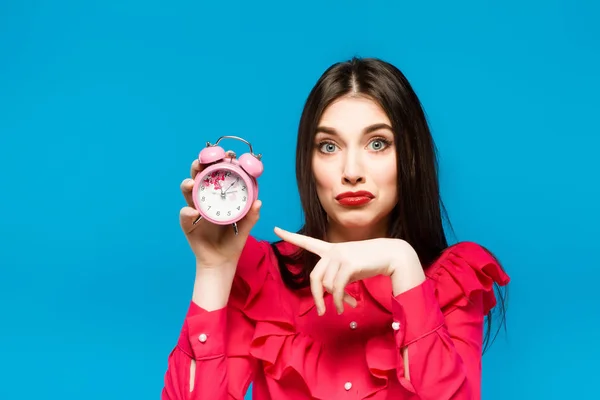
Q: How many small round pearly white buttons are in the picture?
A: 4